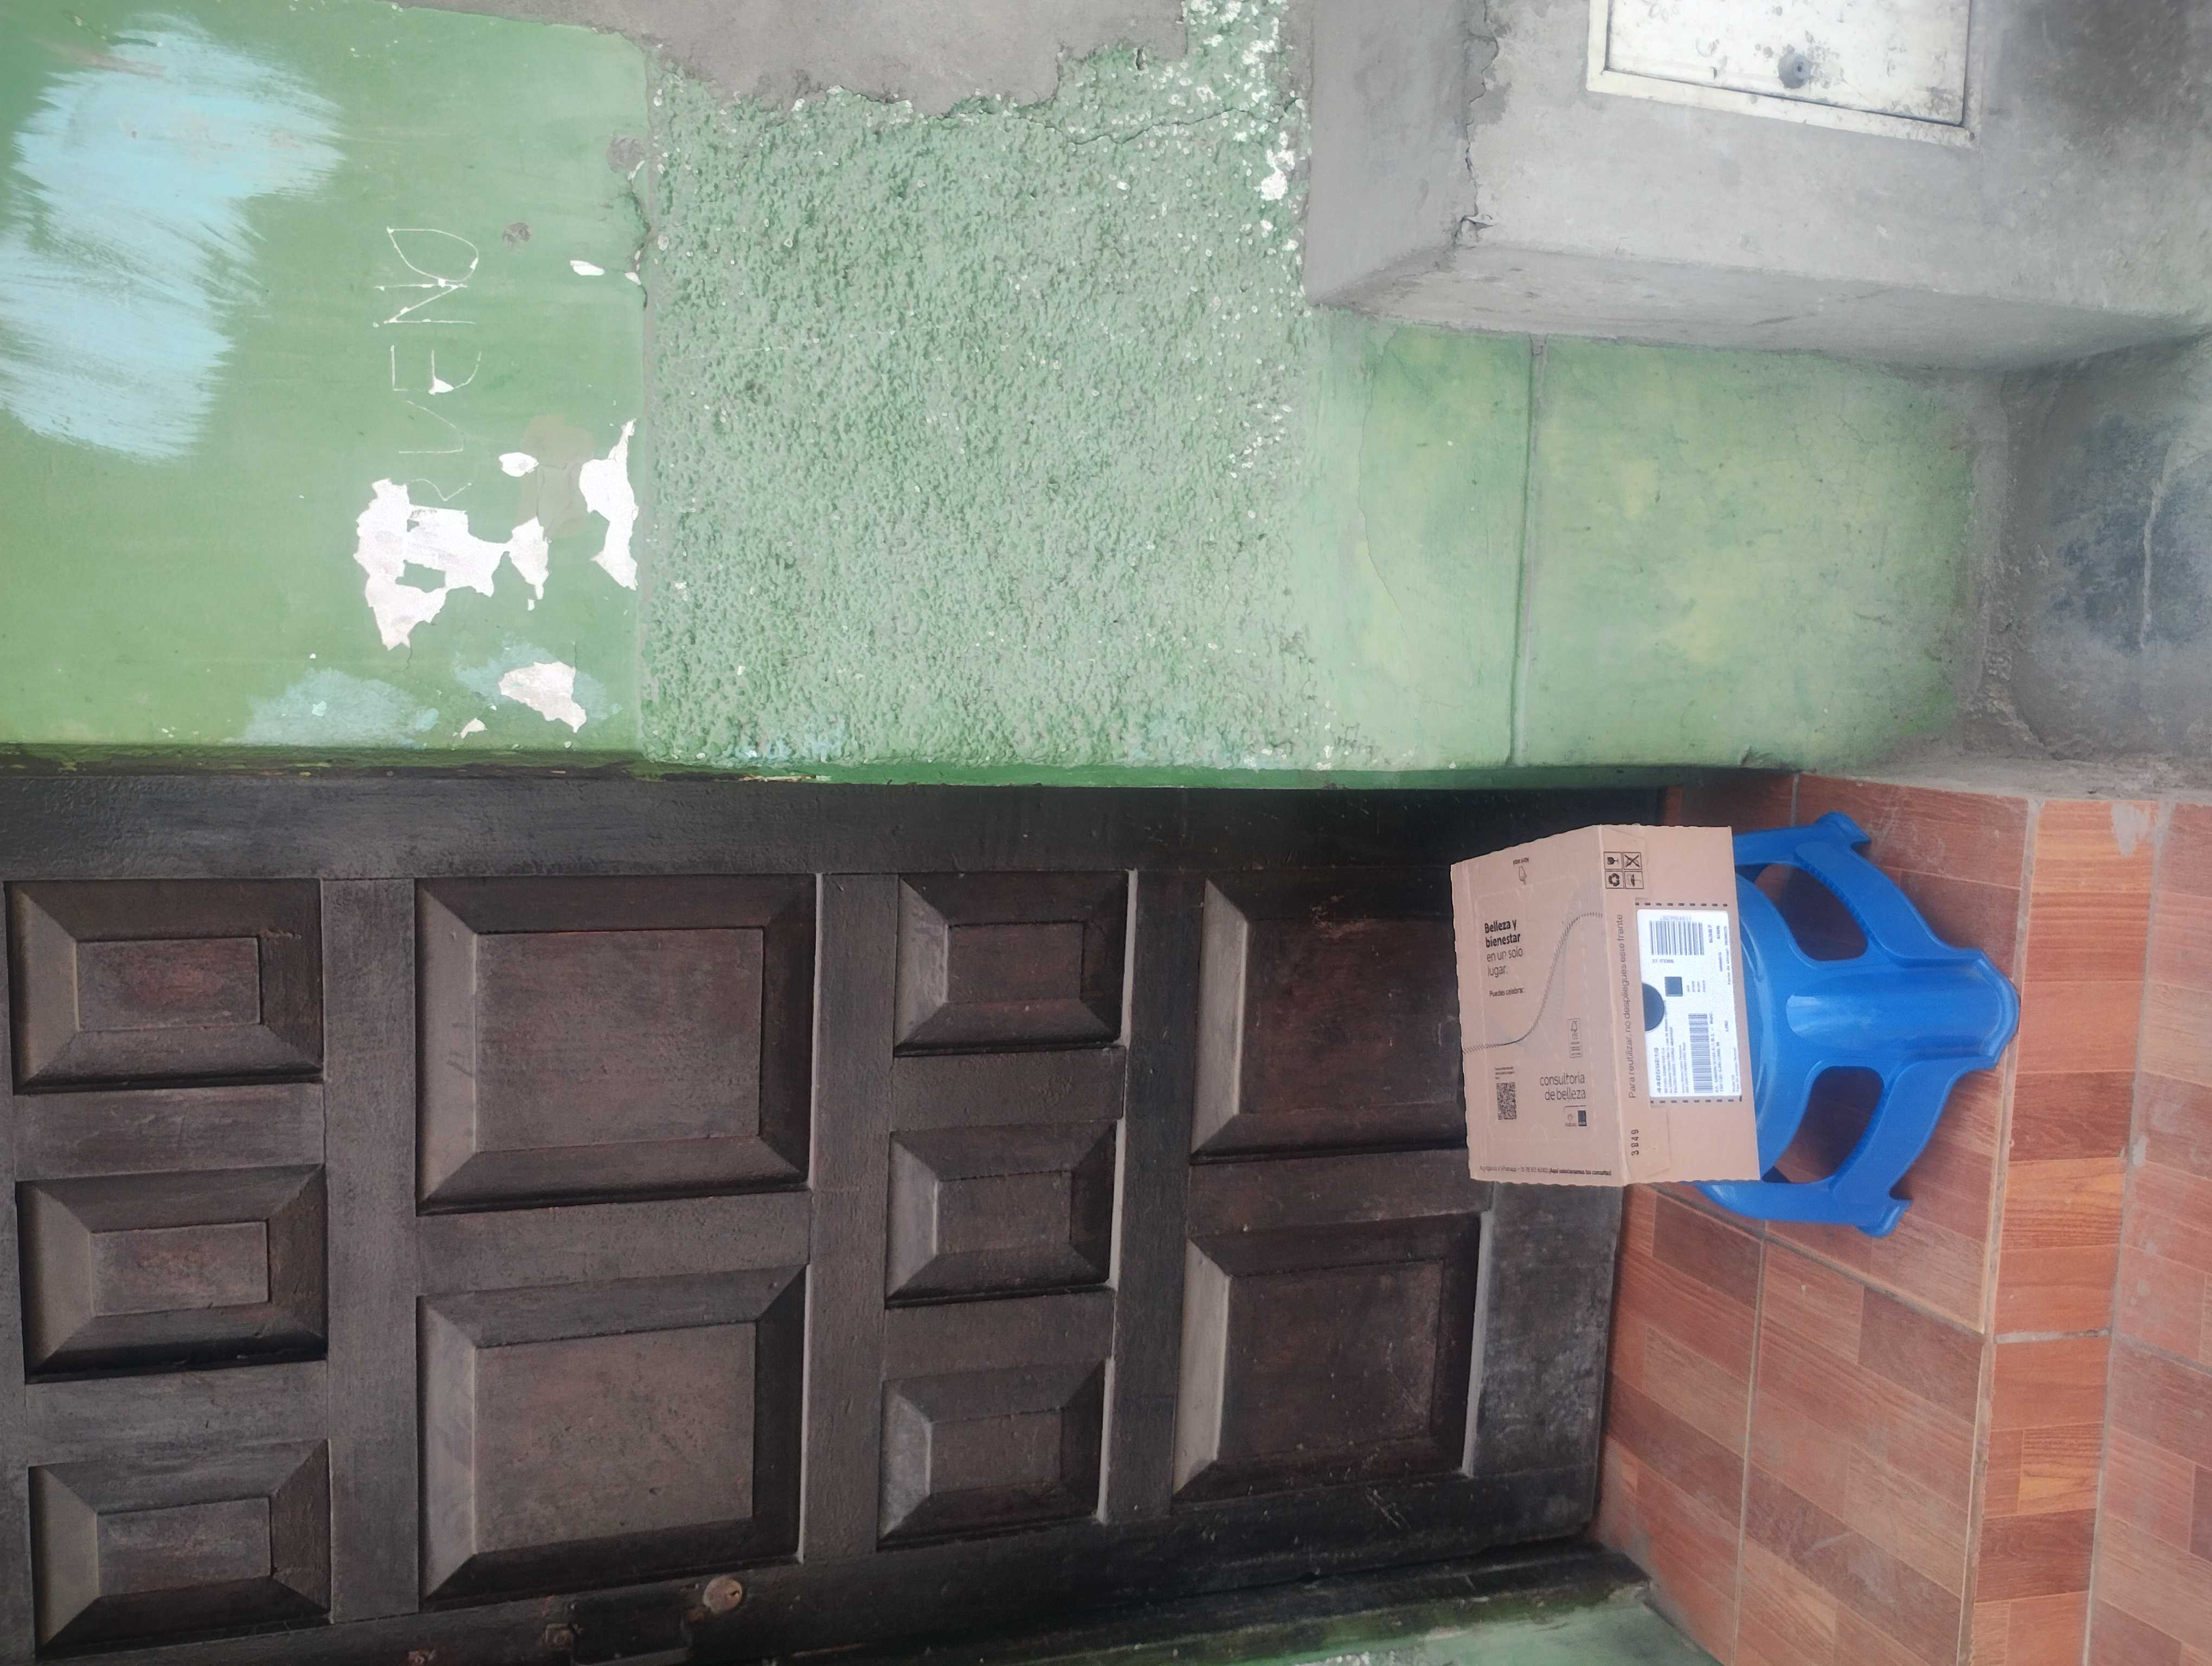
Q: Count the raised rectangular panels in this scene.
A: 10